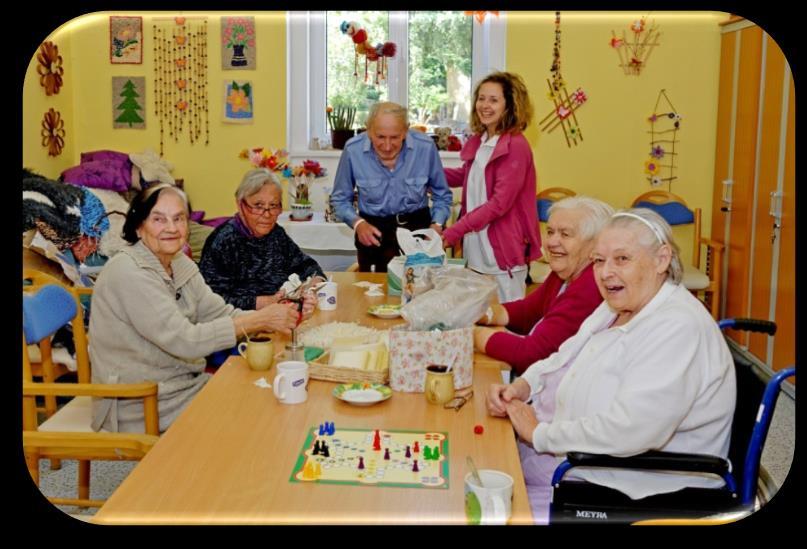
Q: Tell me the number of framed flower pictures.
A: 3